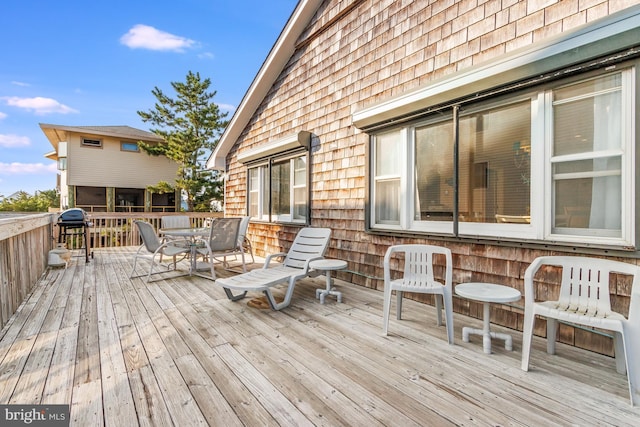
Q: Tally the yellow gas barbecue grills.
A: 0